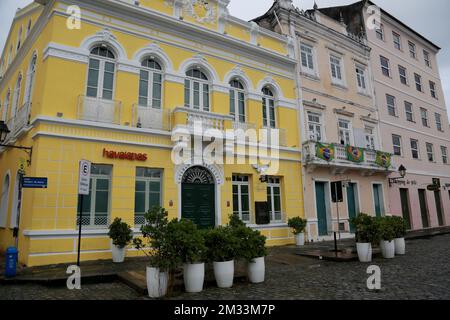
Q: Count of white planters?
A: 9